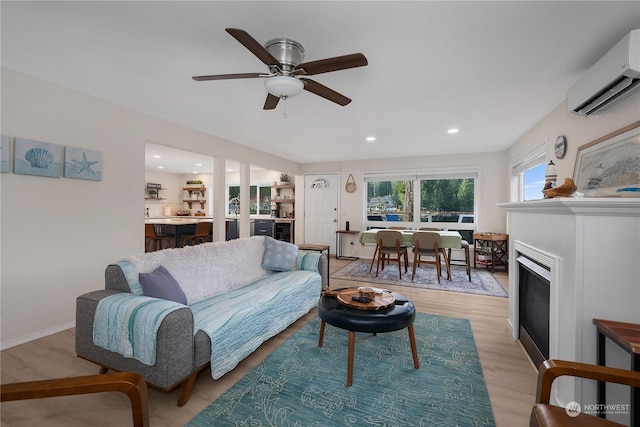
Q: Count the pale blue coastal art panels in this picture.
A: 3